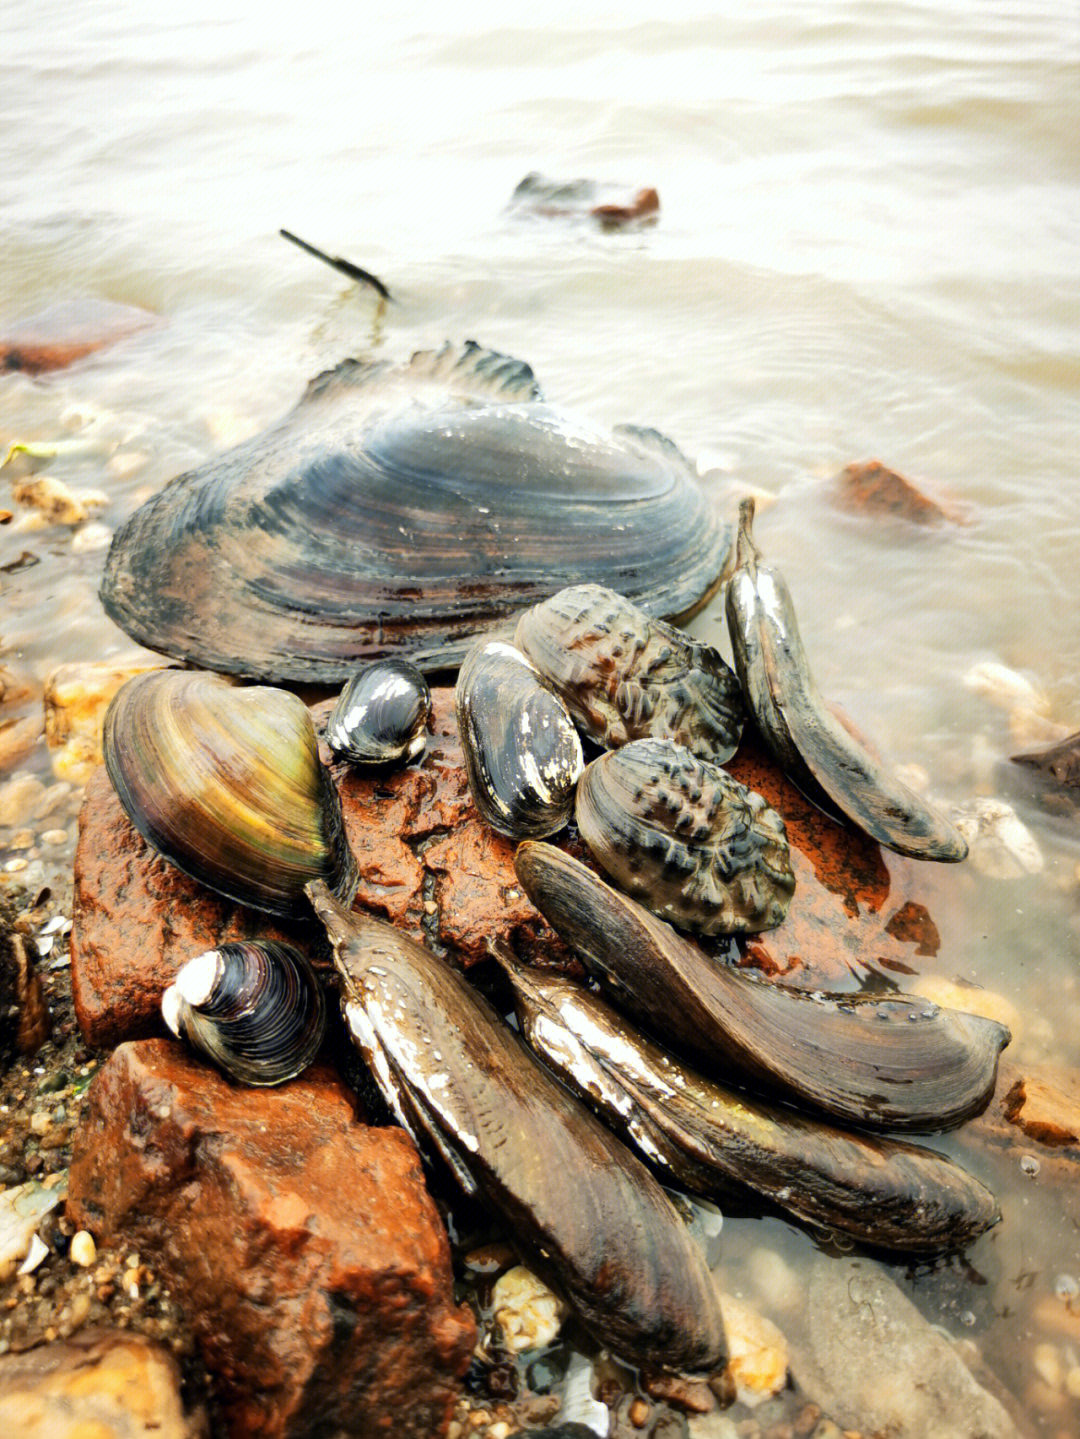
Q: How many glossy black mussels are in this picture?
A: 2